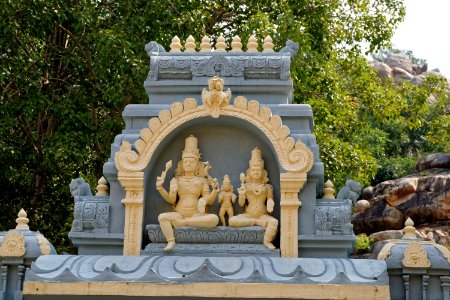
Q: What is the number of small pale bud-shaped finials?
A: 11